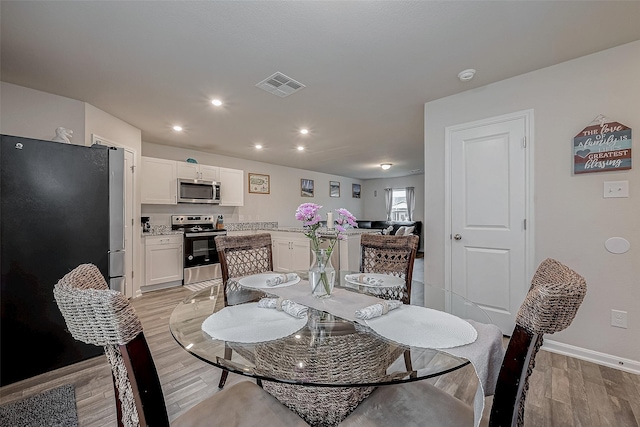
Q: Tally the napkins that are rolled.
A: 4